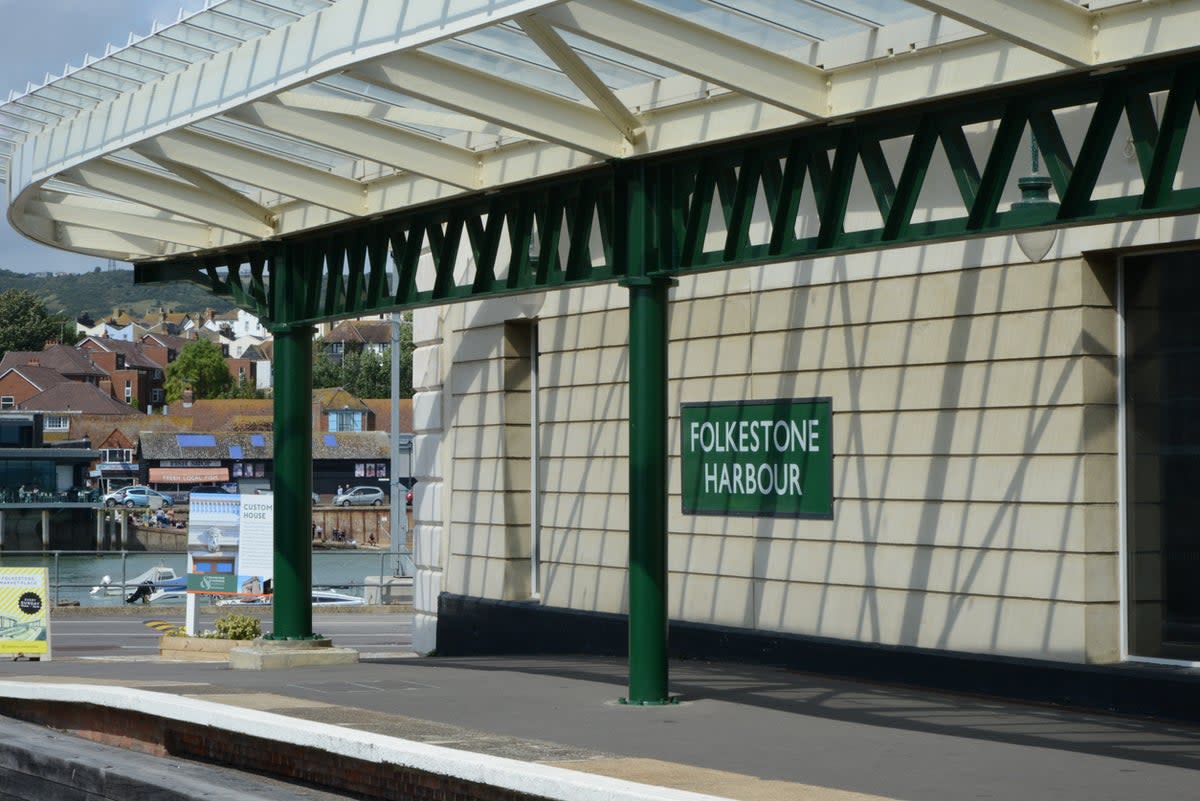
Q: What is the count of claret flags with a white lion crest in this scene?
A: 0